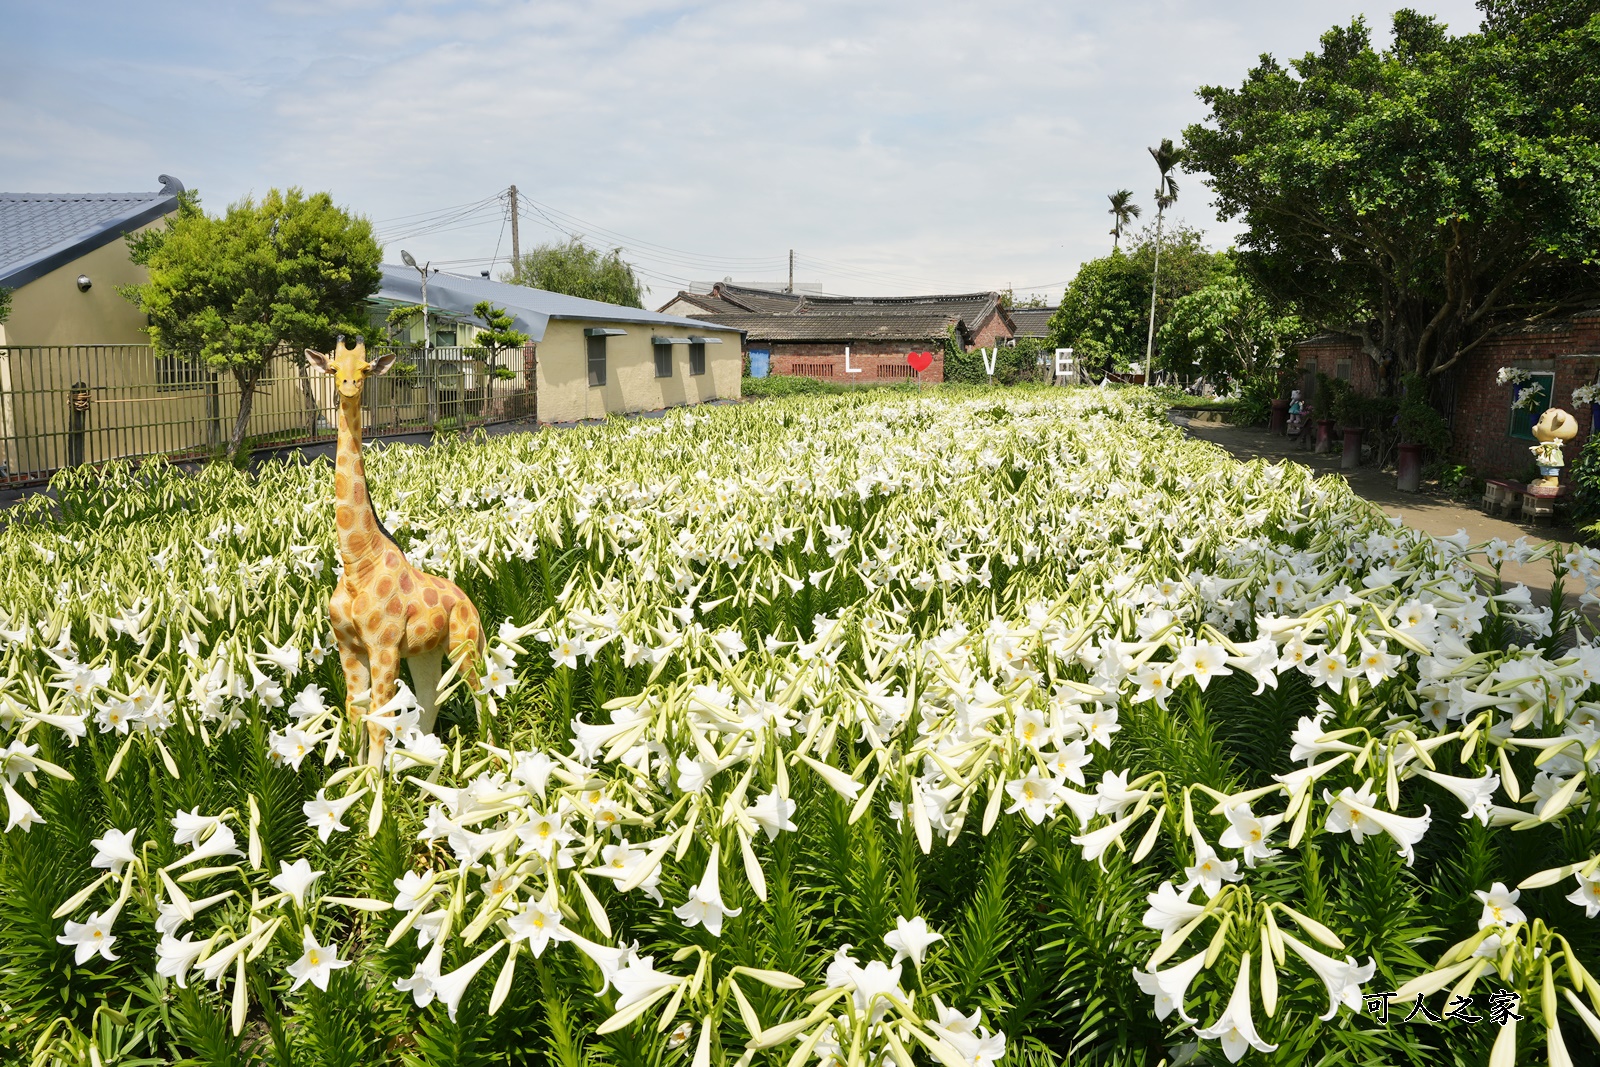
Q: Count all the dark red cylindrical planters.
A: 4